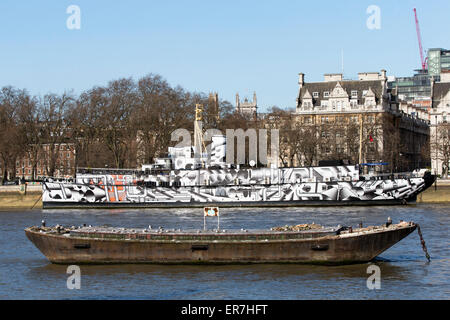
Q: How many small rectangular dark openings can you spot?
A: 3